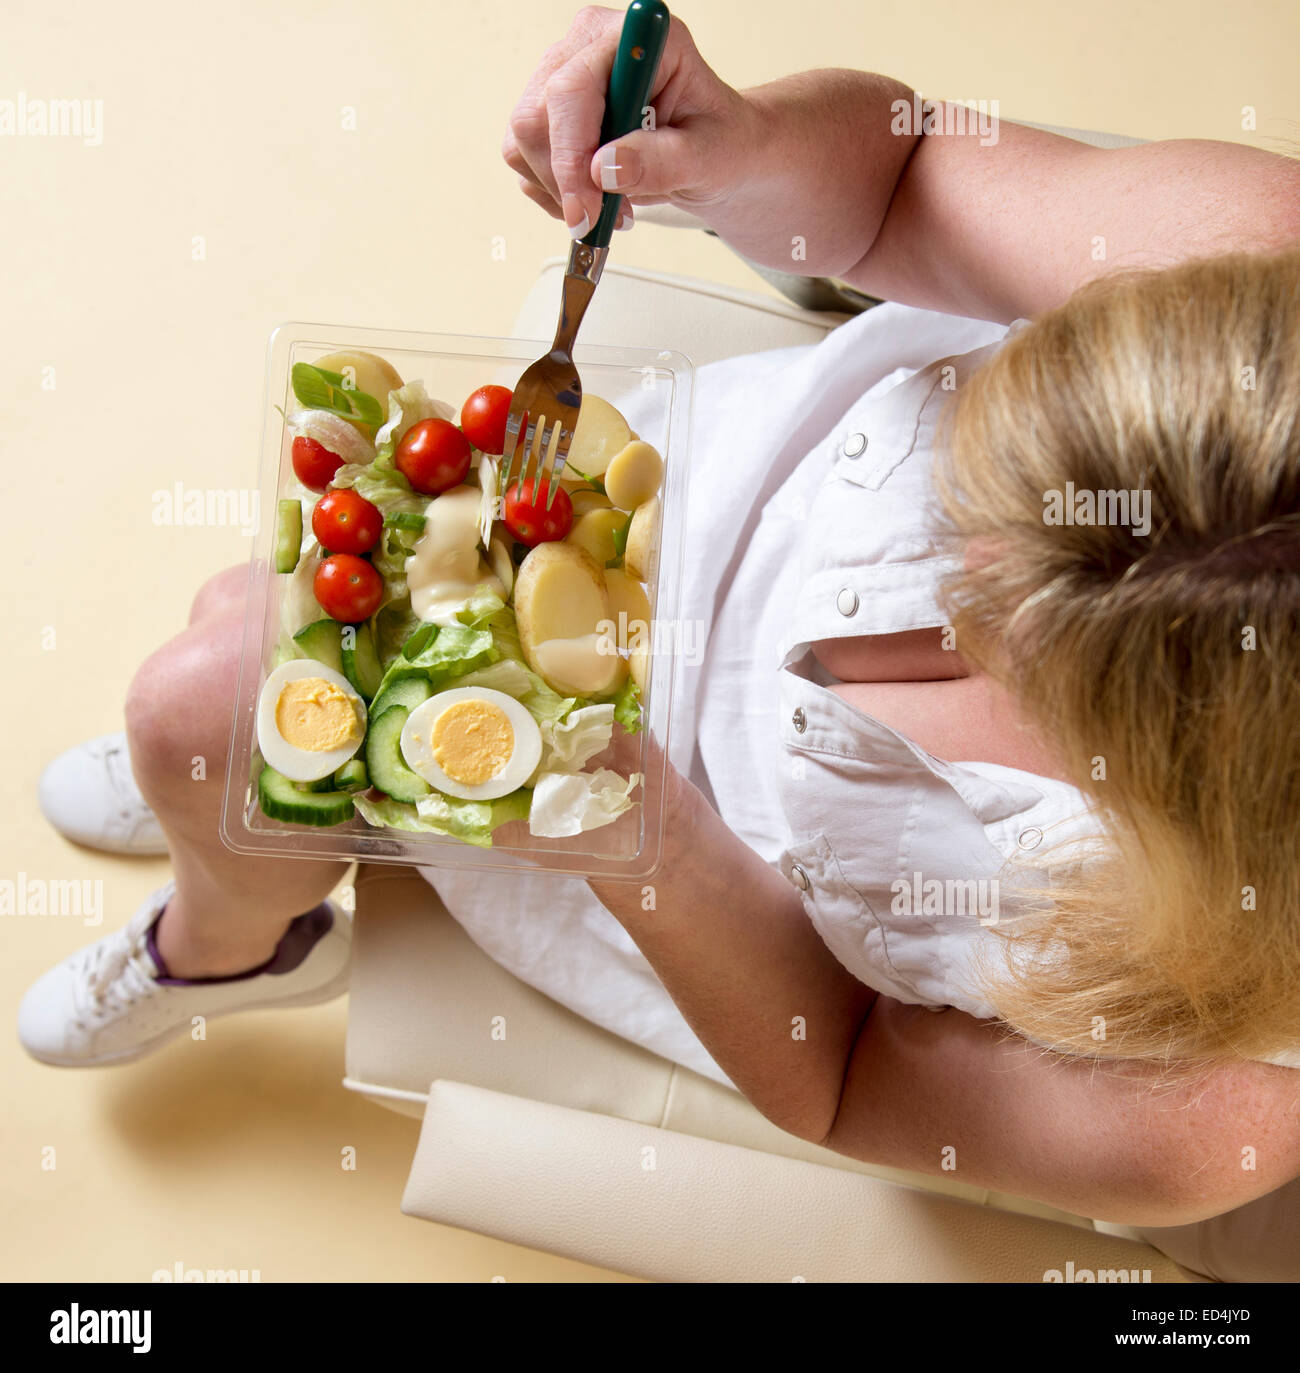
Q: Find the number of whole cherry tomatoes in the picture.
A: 6